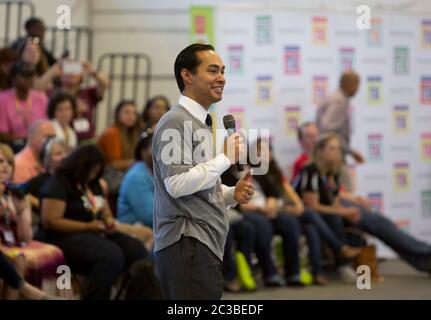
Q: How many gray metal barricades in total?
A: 3